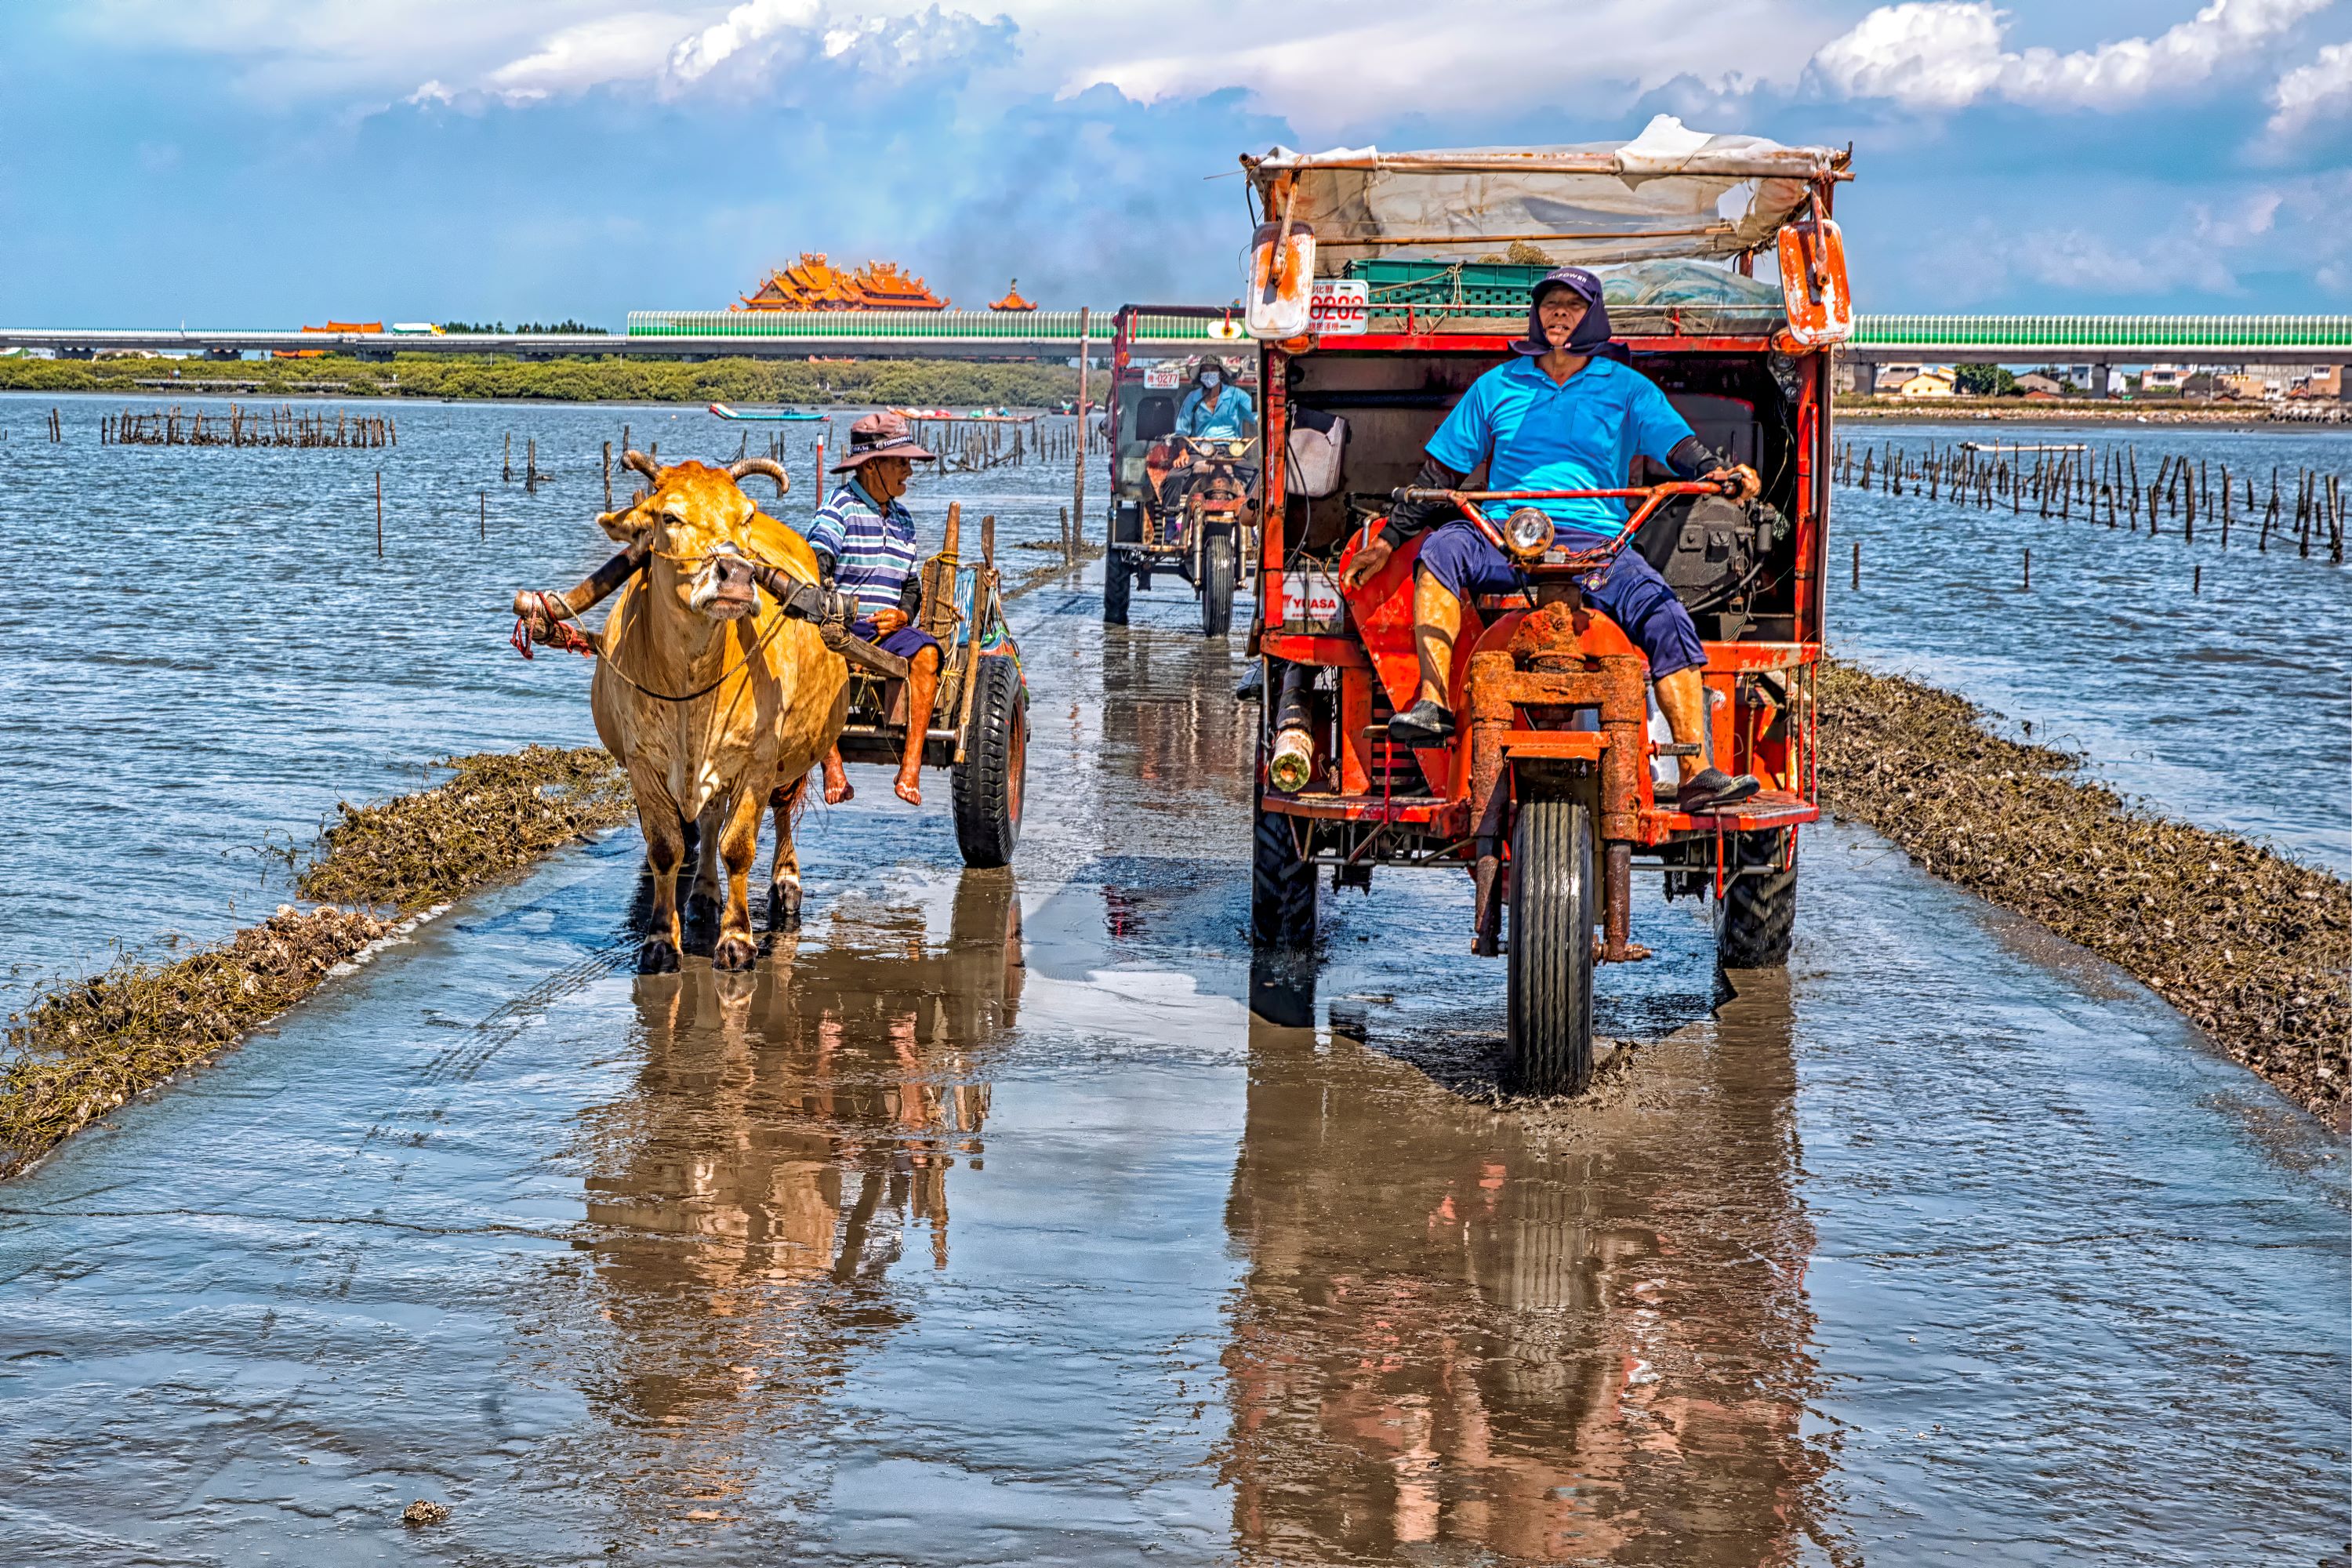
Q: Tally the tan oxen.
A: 1